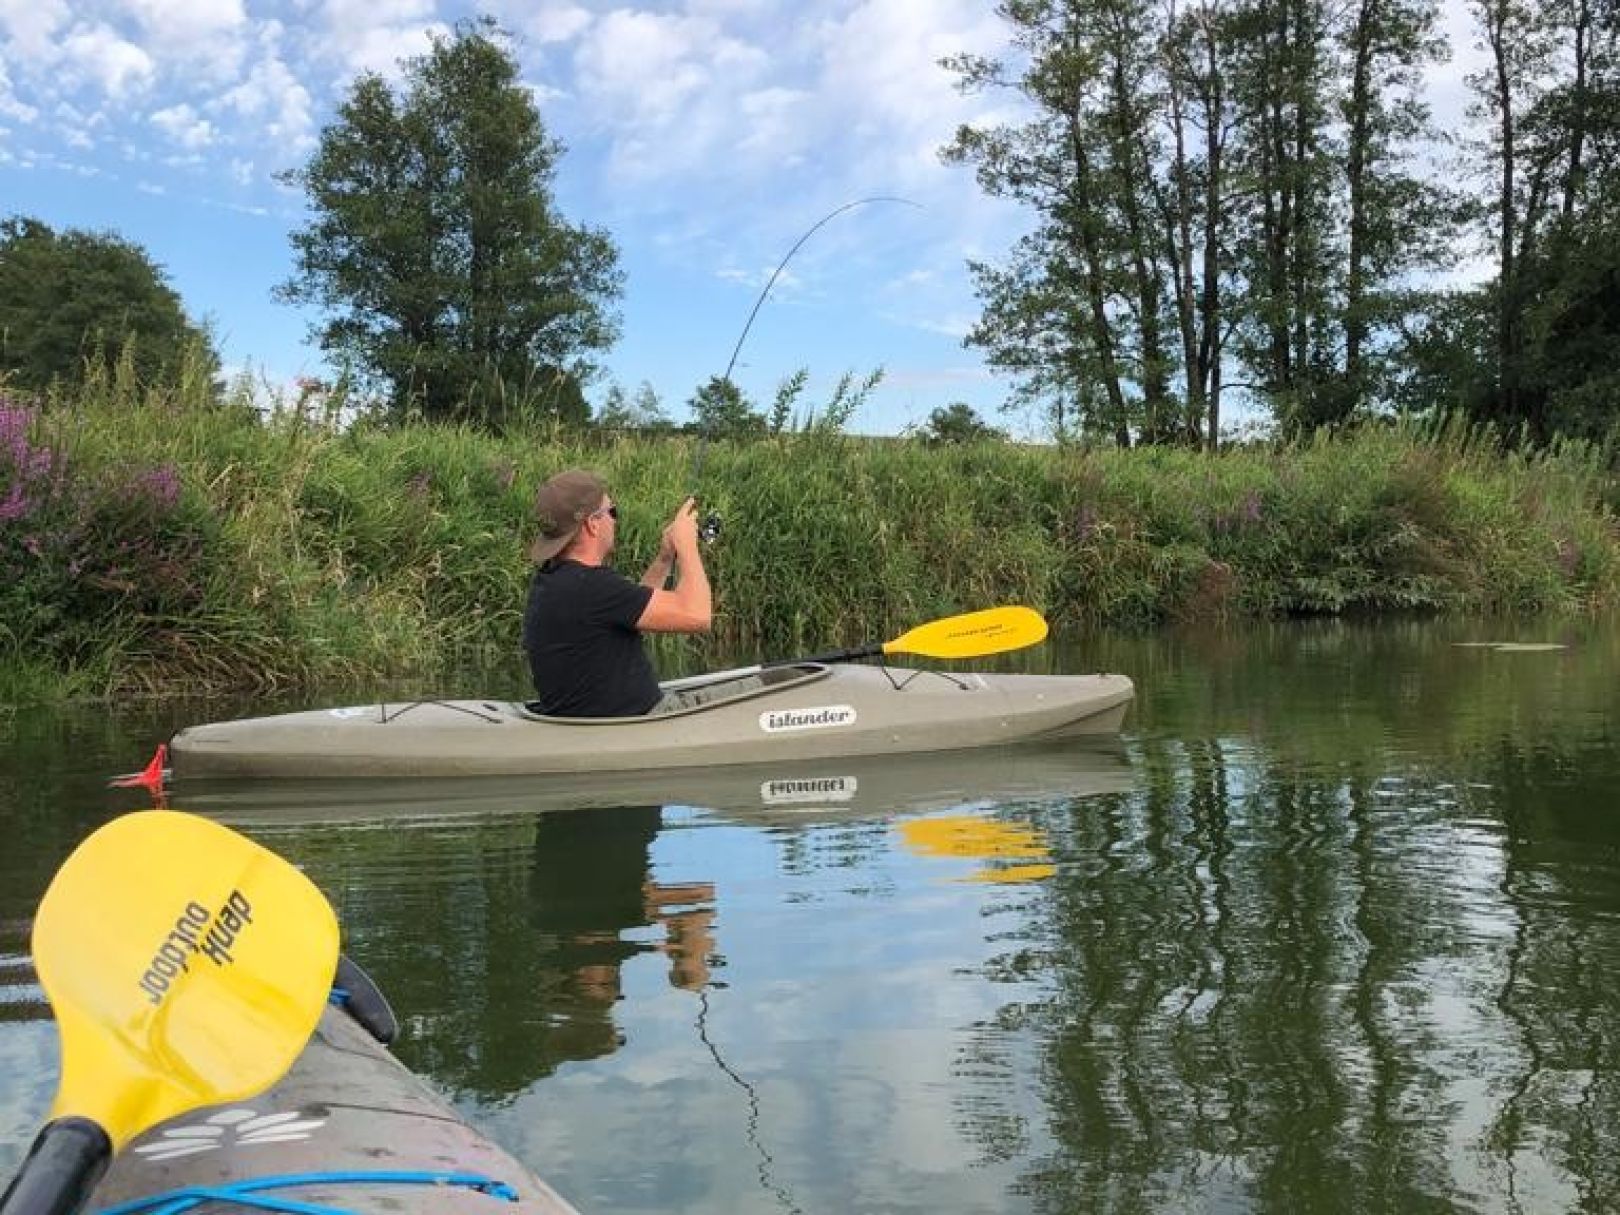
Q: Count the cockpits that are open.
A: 1